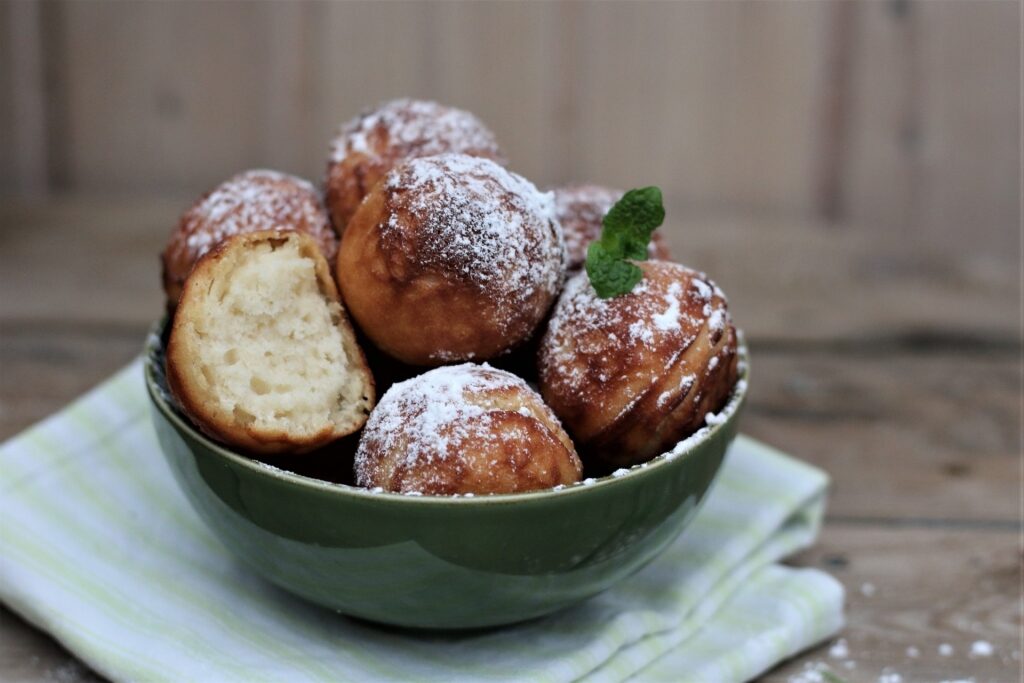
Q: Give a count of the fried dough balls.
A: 7